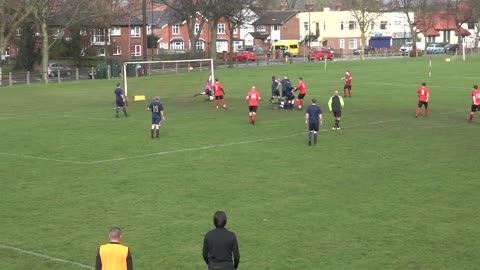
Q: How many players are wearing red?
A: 6